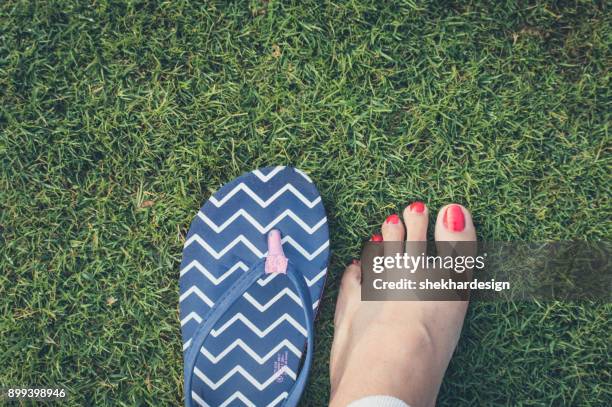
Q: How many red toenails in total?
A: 5